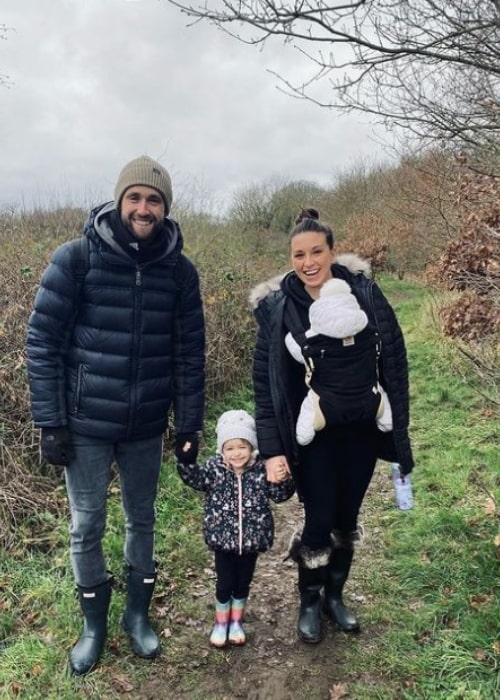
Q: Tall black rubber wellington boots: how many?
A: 4